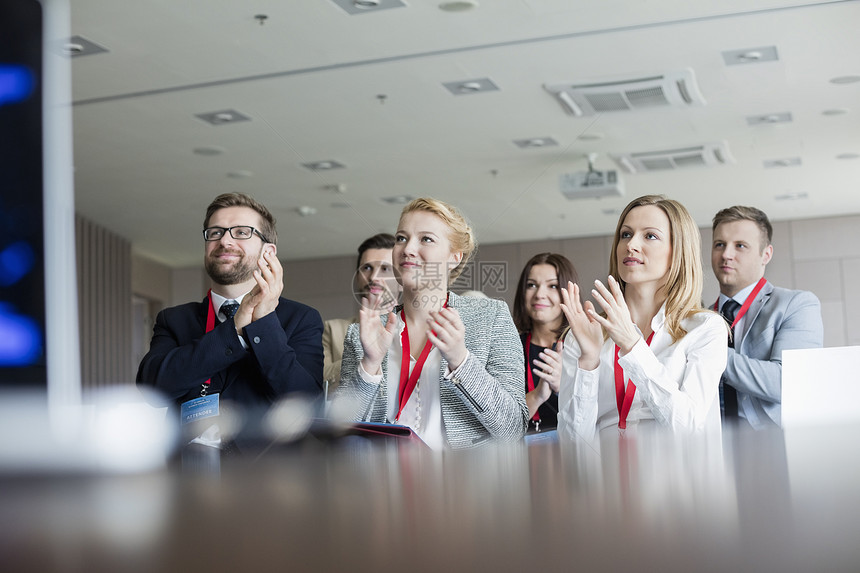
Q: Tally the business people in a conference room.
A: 6